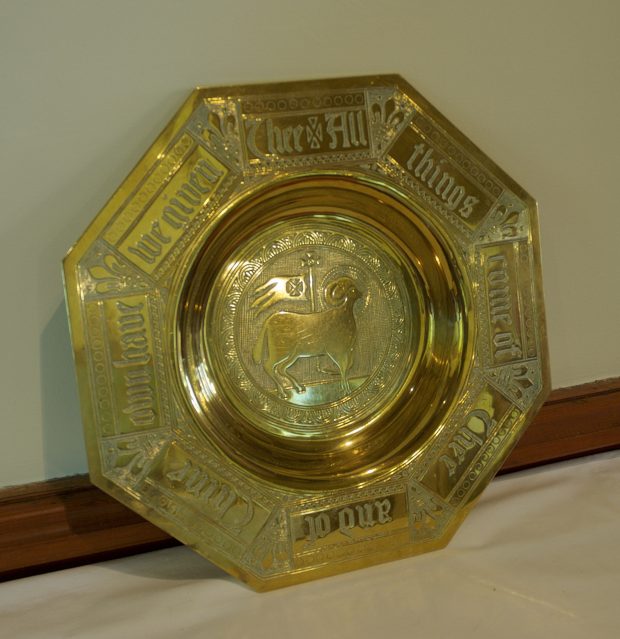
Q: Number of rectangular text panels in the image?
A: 8